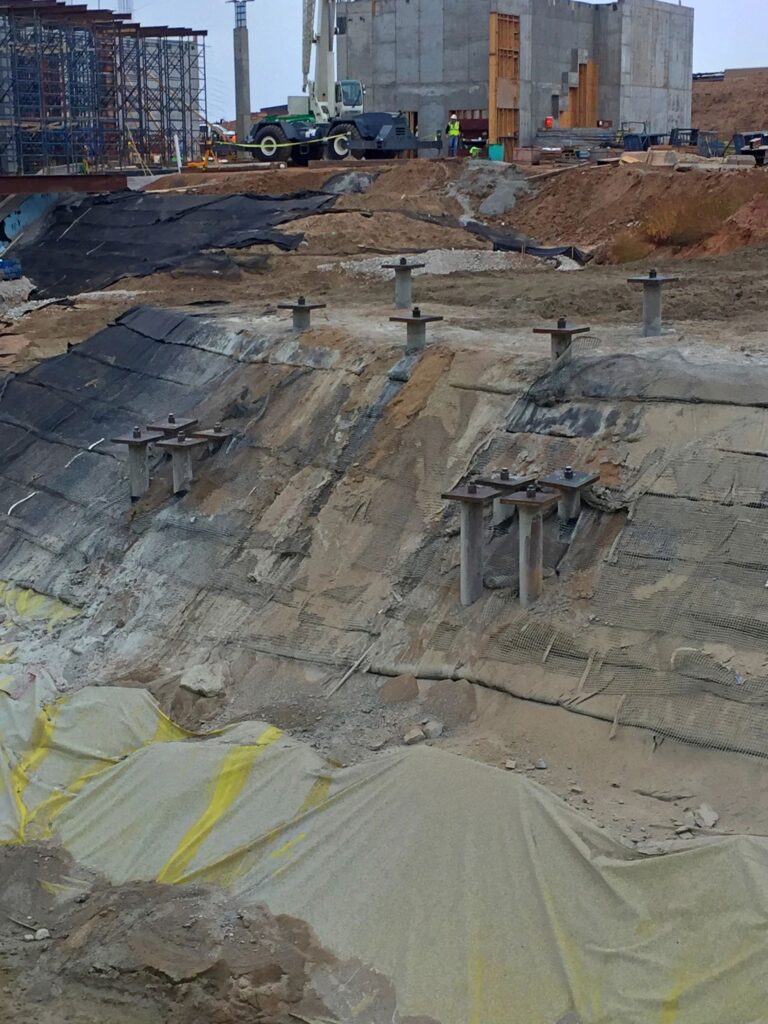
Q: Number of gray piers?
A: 13